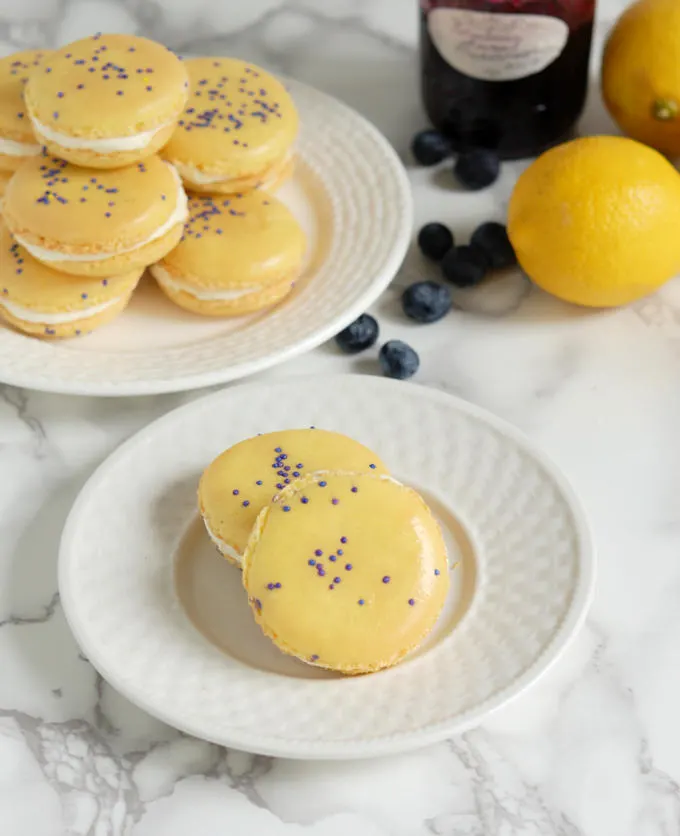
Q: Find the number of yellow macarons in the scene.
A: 8